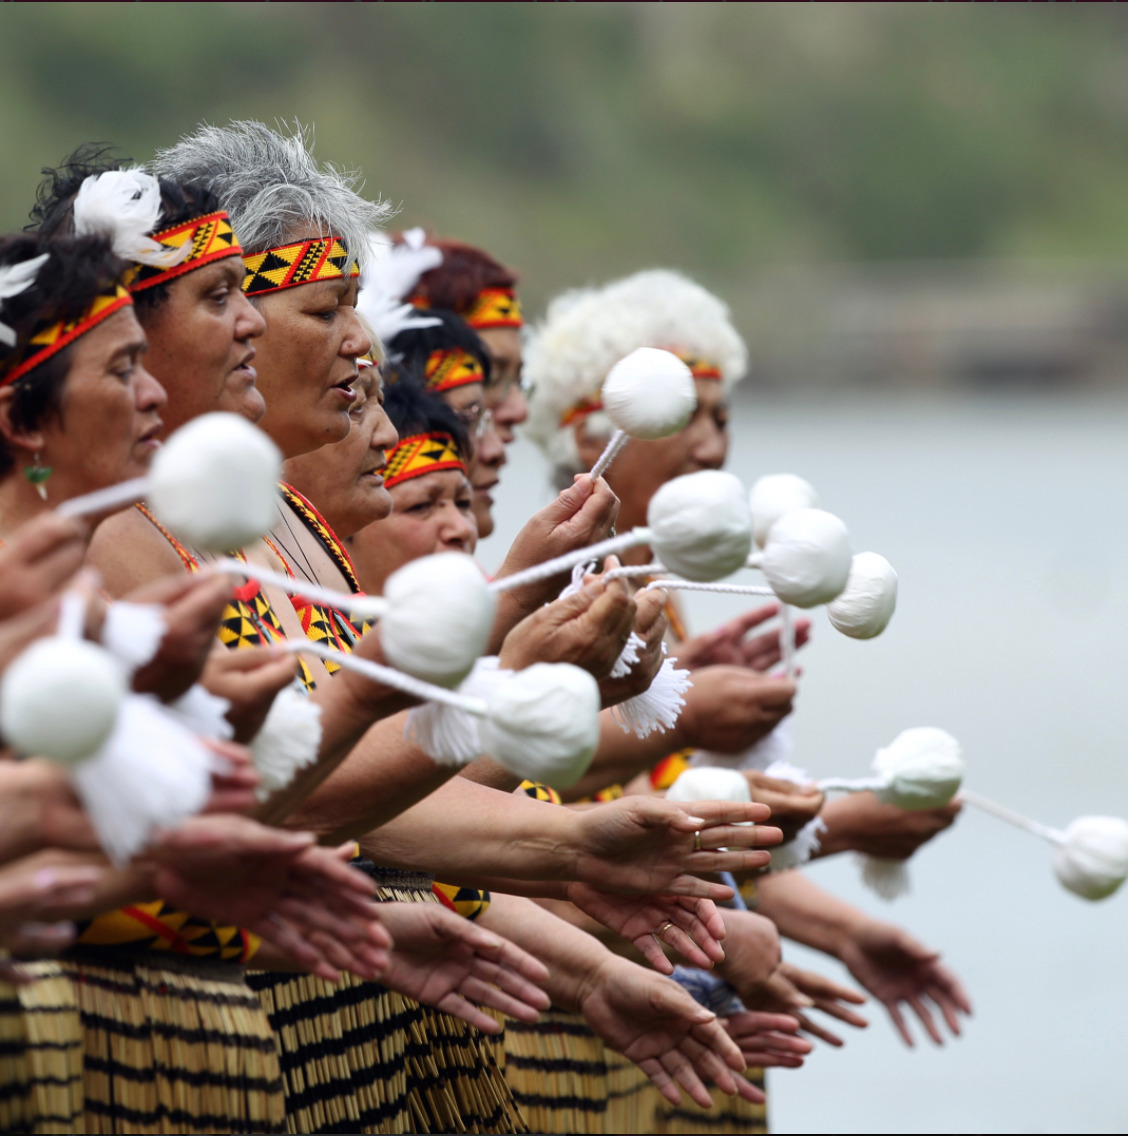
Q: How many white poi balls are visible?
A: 12